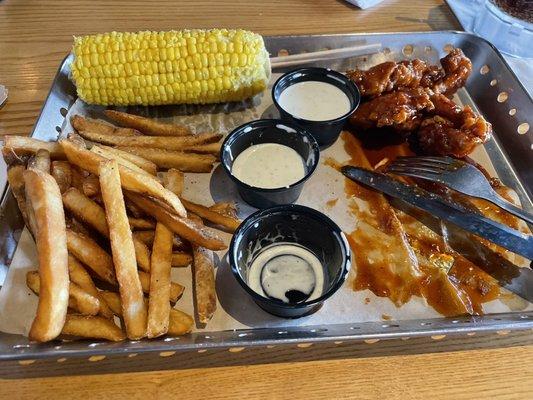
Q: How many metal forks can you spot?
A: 1